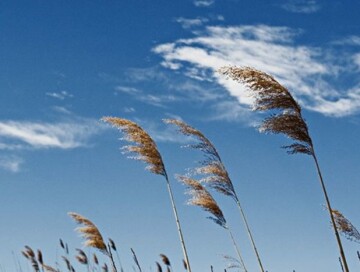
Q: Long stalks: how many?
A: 4